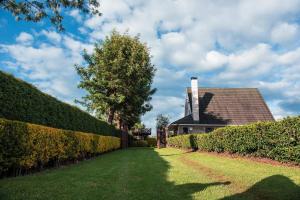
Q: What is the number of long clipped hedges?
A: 3